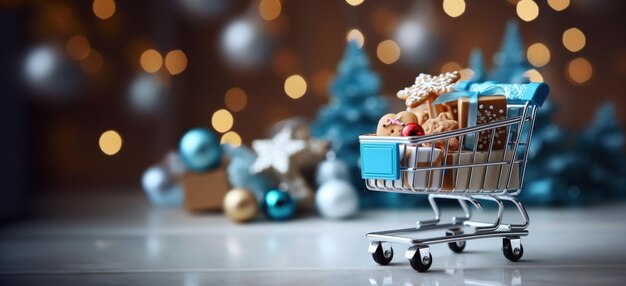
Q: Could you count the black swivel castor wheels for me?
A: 4